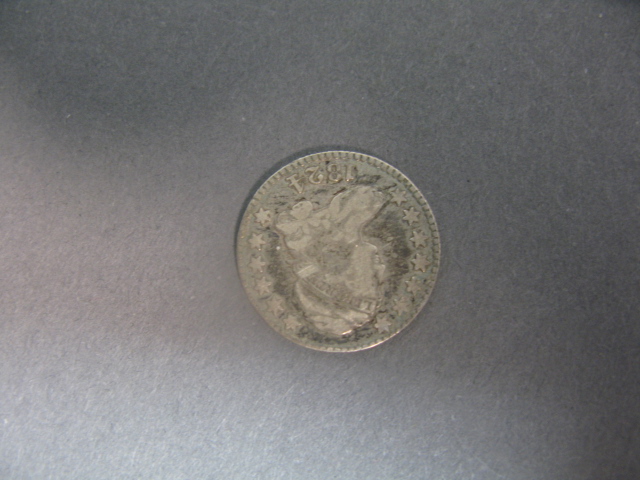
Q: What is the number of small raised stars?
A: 13